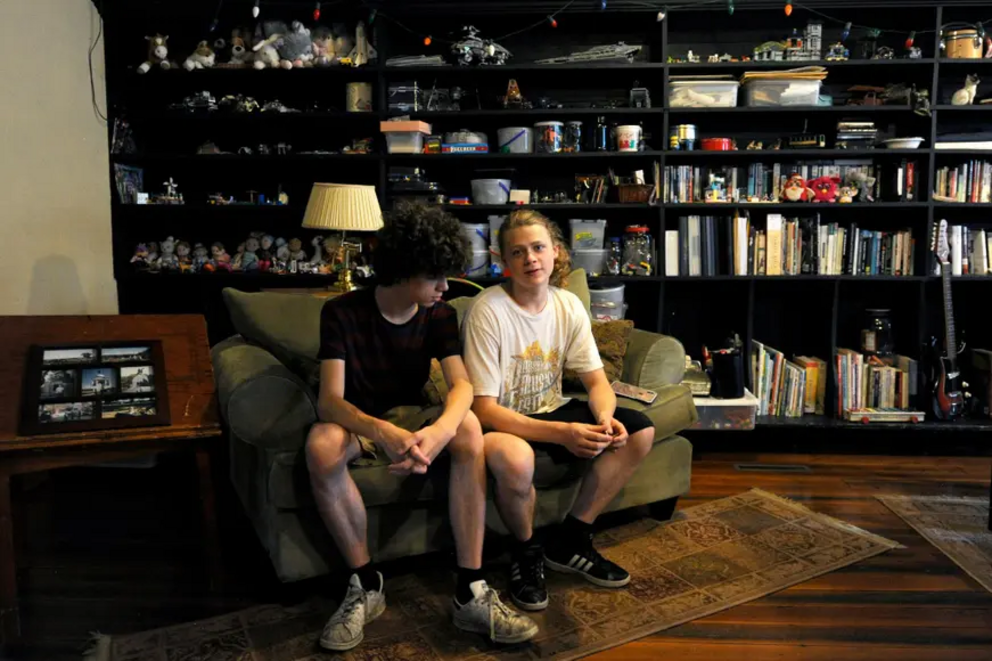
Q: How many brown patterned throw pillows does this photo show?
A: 2